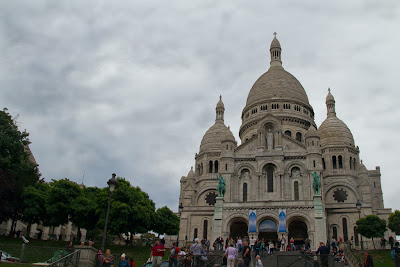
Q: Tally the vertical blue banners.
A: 2